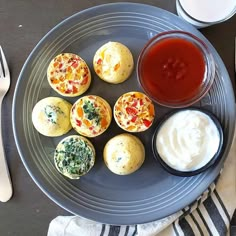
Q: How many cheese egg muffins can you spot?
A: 7